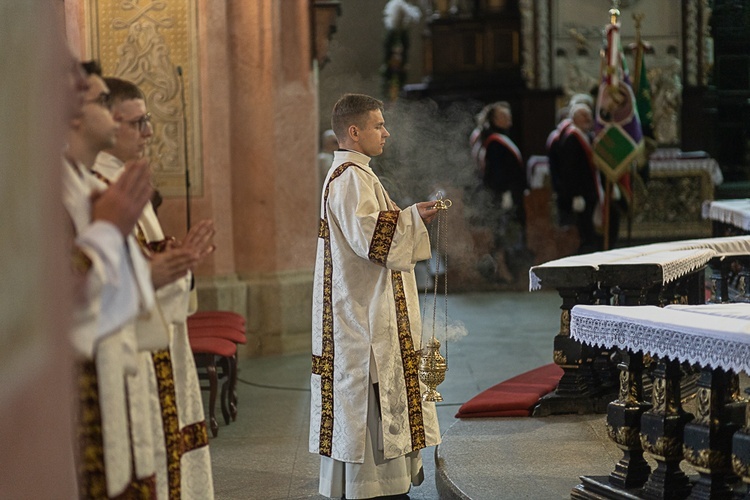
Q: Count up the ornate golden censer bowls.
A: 1